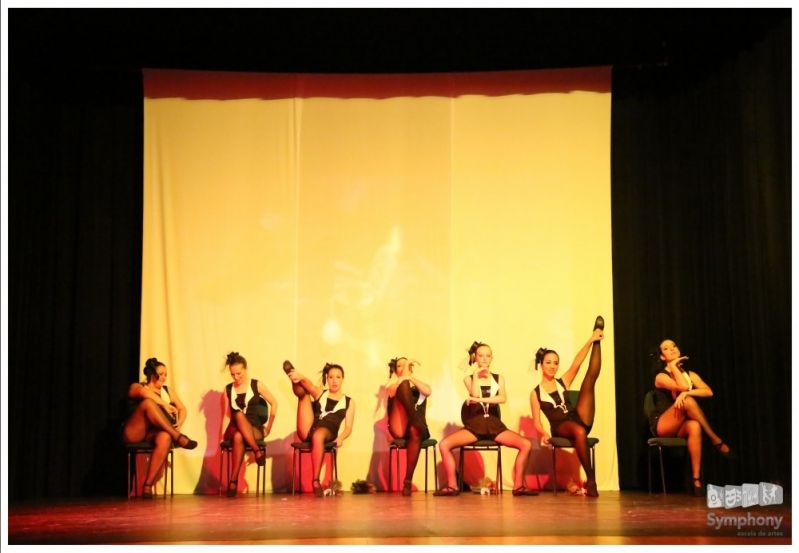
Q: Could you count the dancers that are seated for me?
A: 7